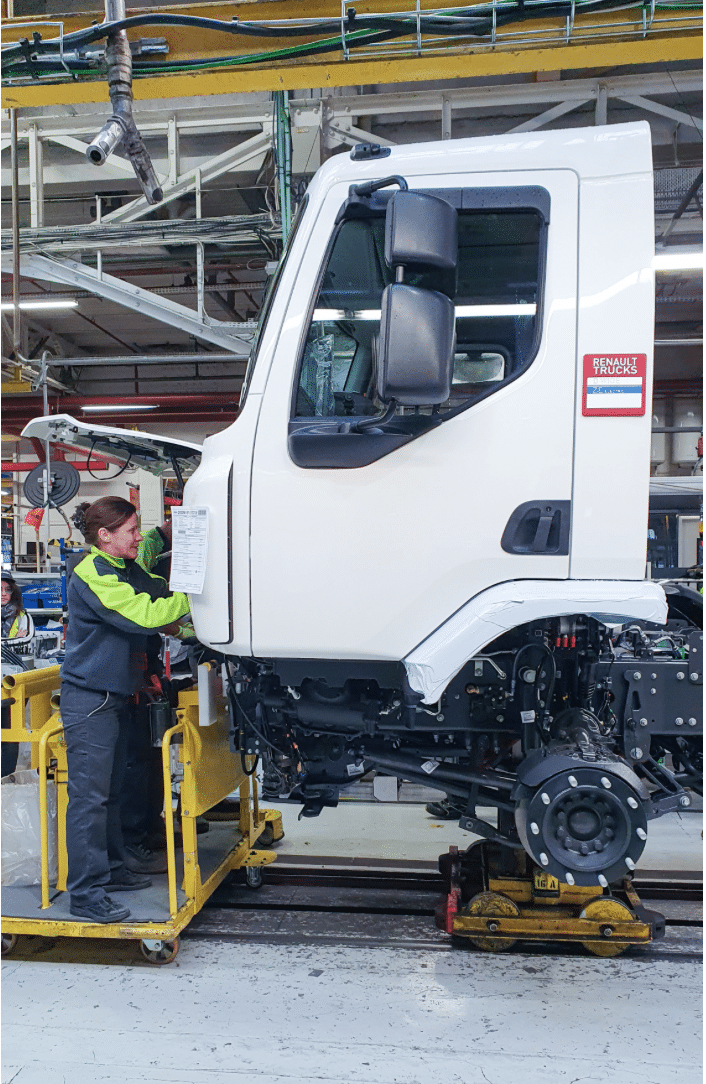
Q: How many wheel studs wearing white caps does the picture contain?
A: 10